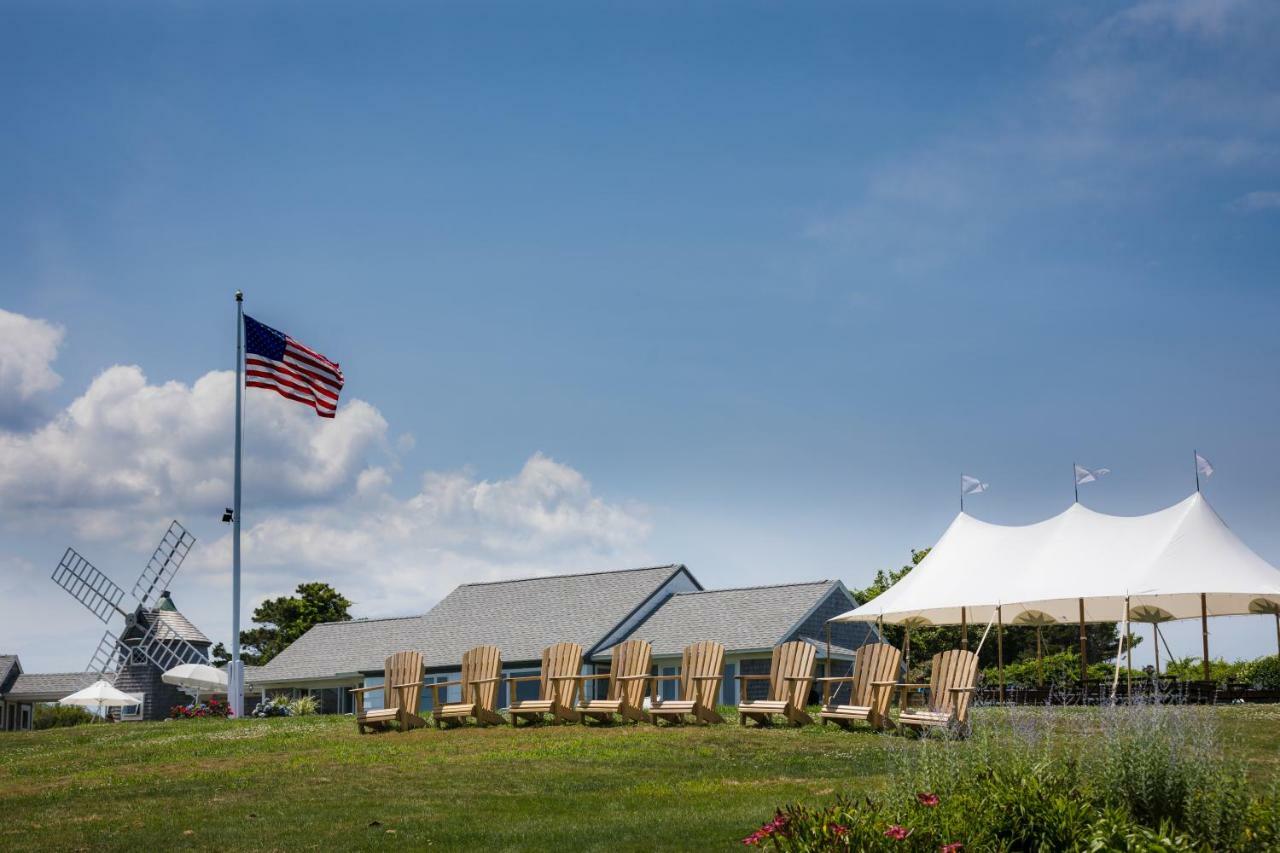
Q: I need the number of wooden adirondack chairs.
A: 8